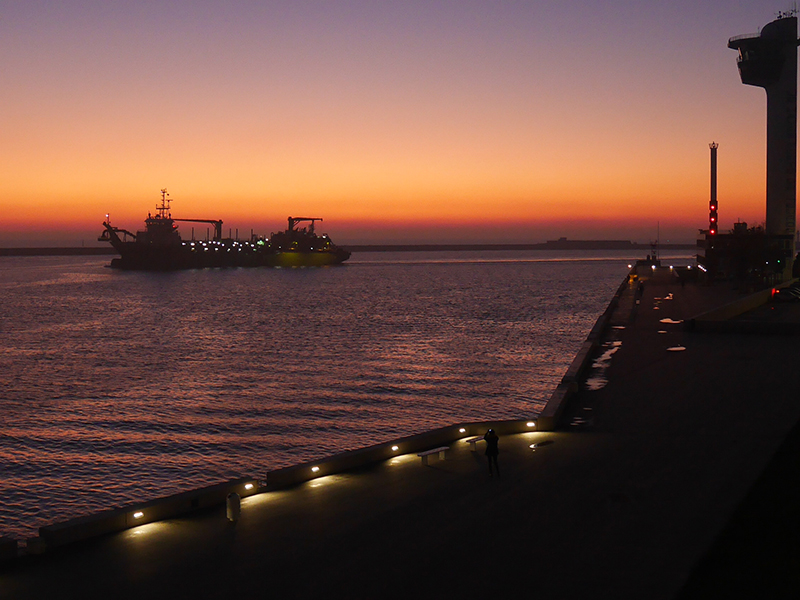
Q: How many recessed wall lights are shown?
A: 6